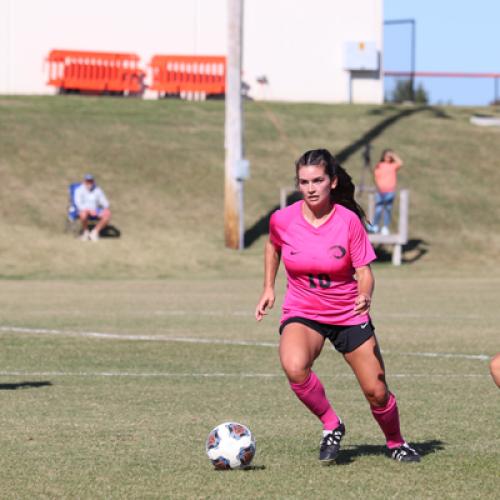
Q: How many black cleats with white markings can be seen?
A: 2